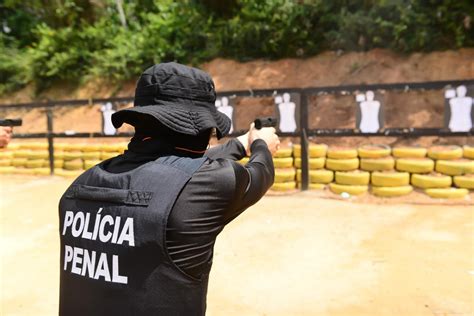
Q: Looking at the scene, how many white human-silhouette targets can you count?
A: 5